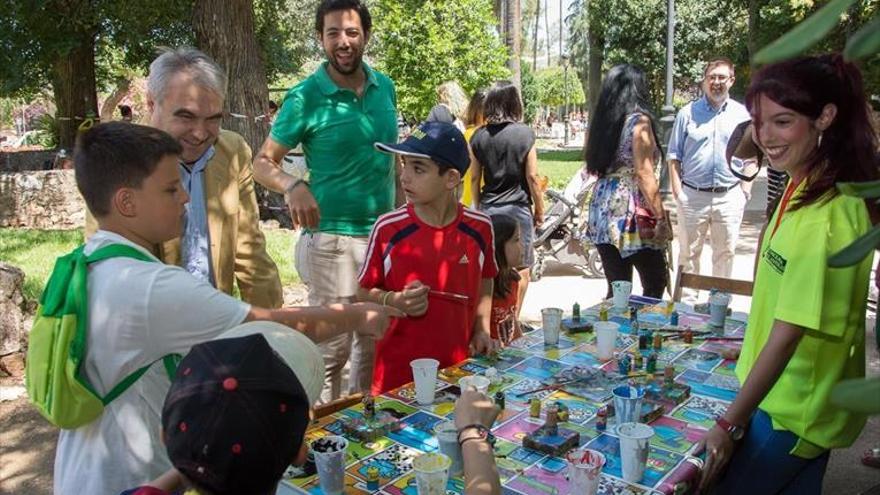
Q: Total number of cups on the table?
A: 12